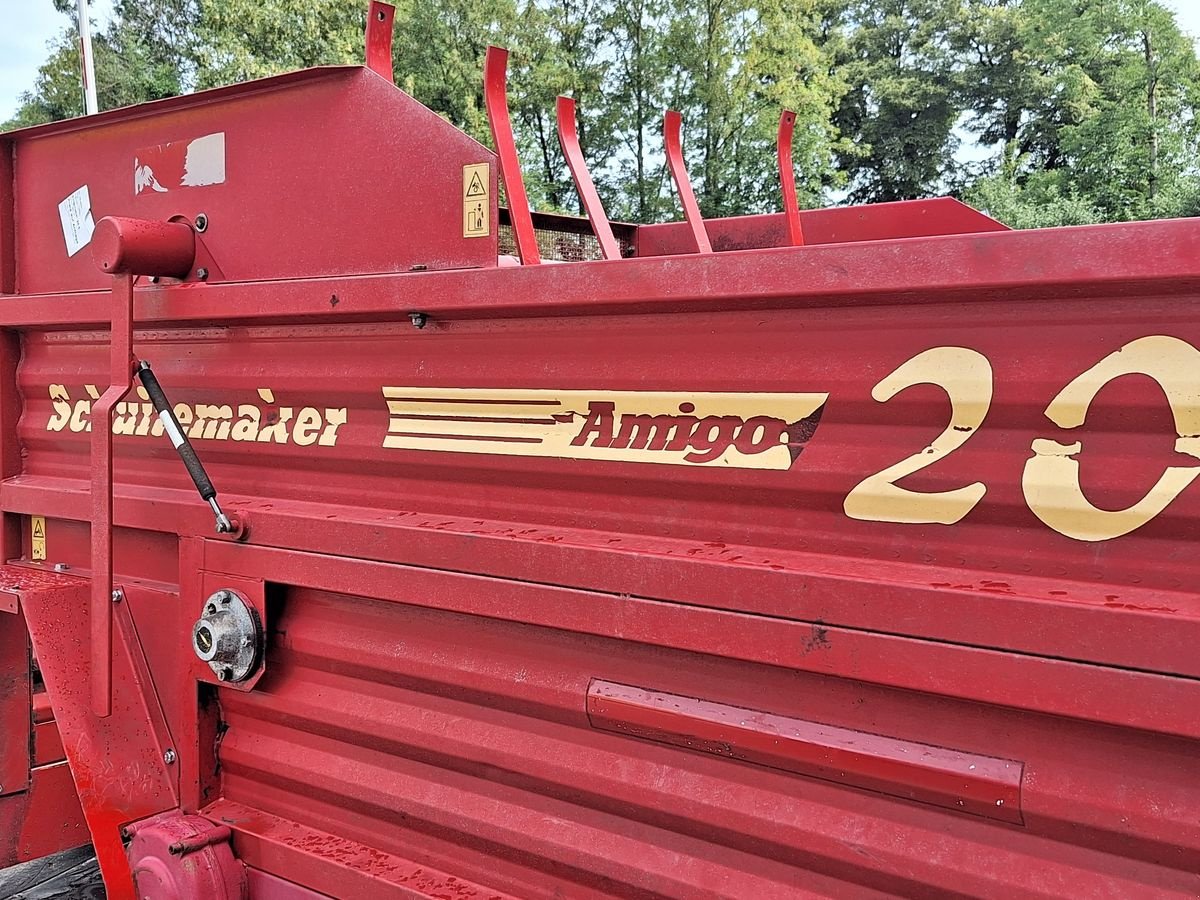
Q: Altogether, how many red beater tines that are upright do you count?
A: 5